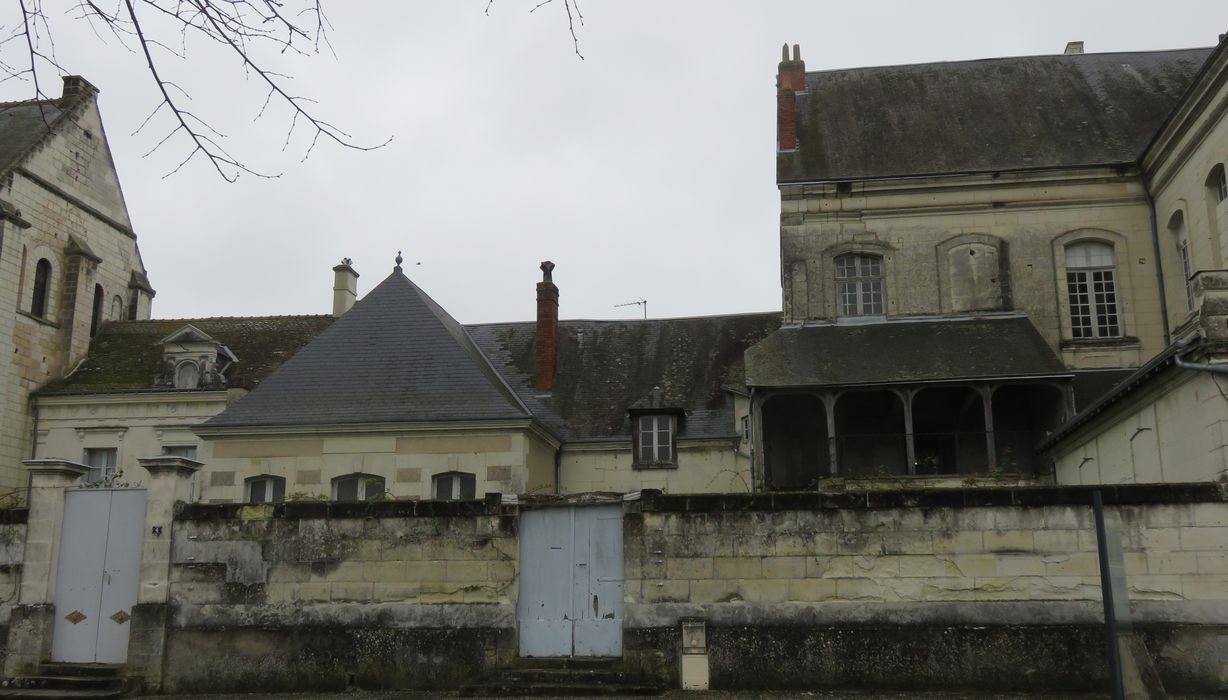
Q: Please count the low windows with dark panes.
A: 3